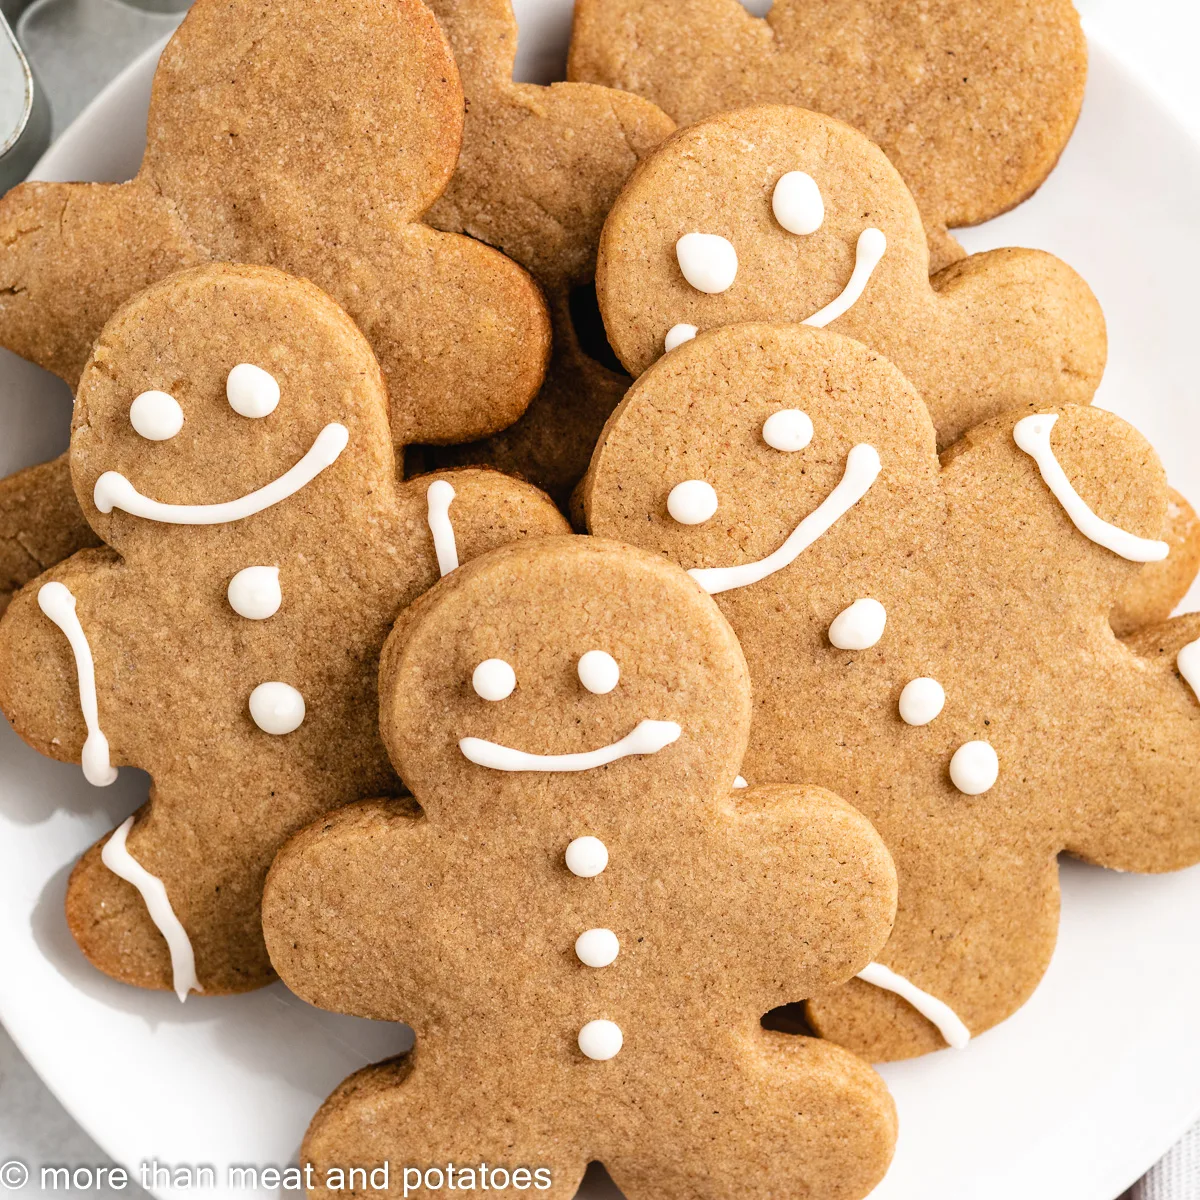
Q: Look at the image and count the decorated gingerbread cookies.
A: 4